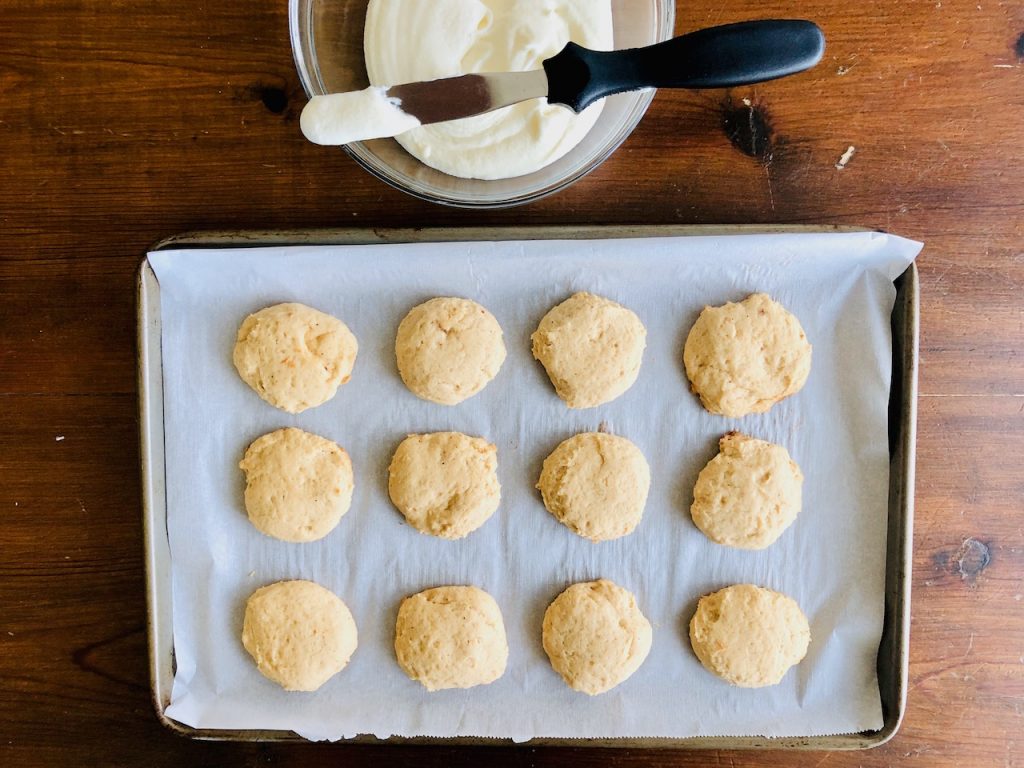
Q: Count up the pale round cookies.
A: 12